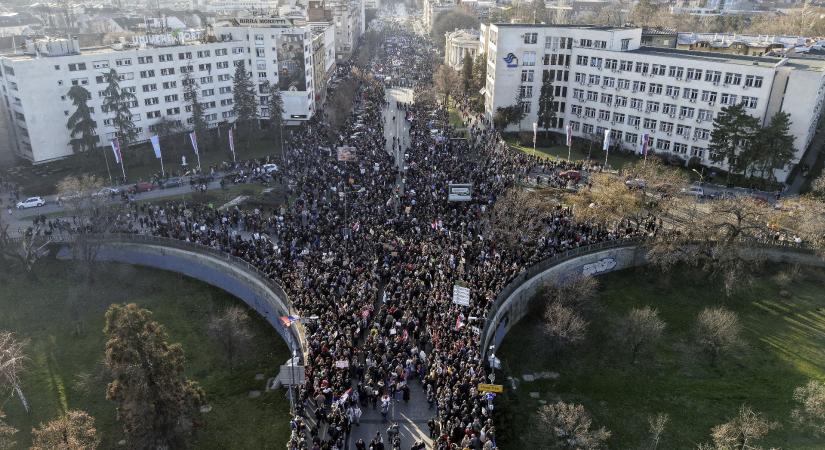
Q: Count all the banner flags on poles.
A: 8